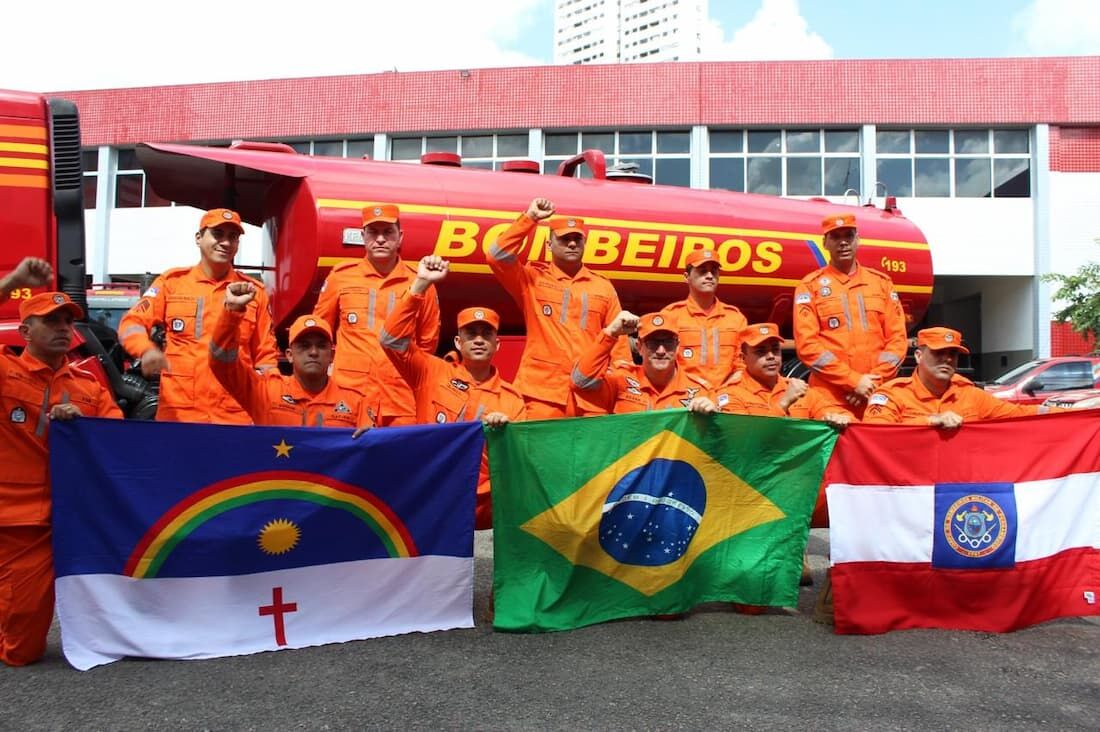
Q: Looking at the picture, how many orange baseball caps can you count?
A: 11